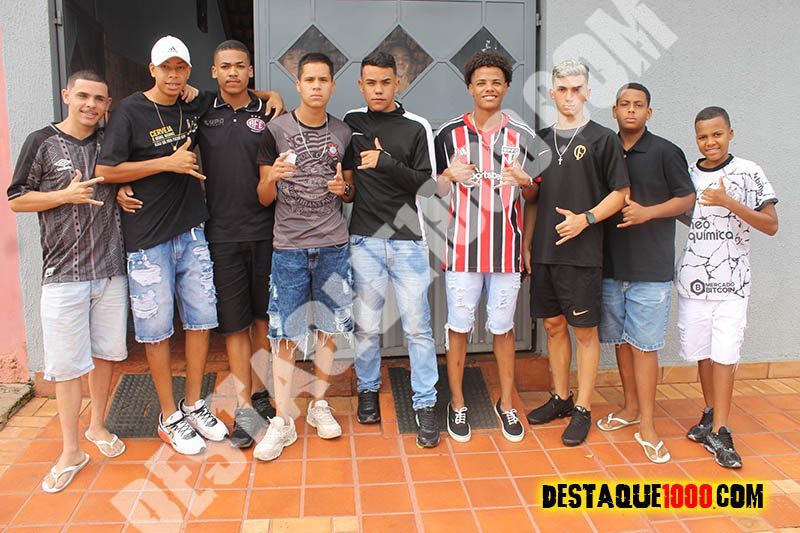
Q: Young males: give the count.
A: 9